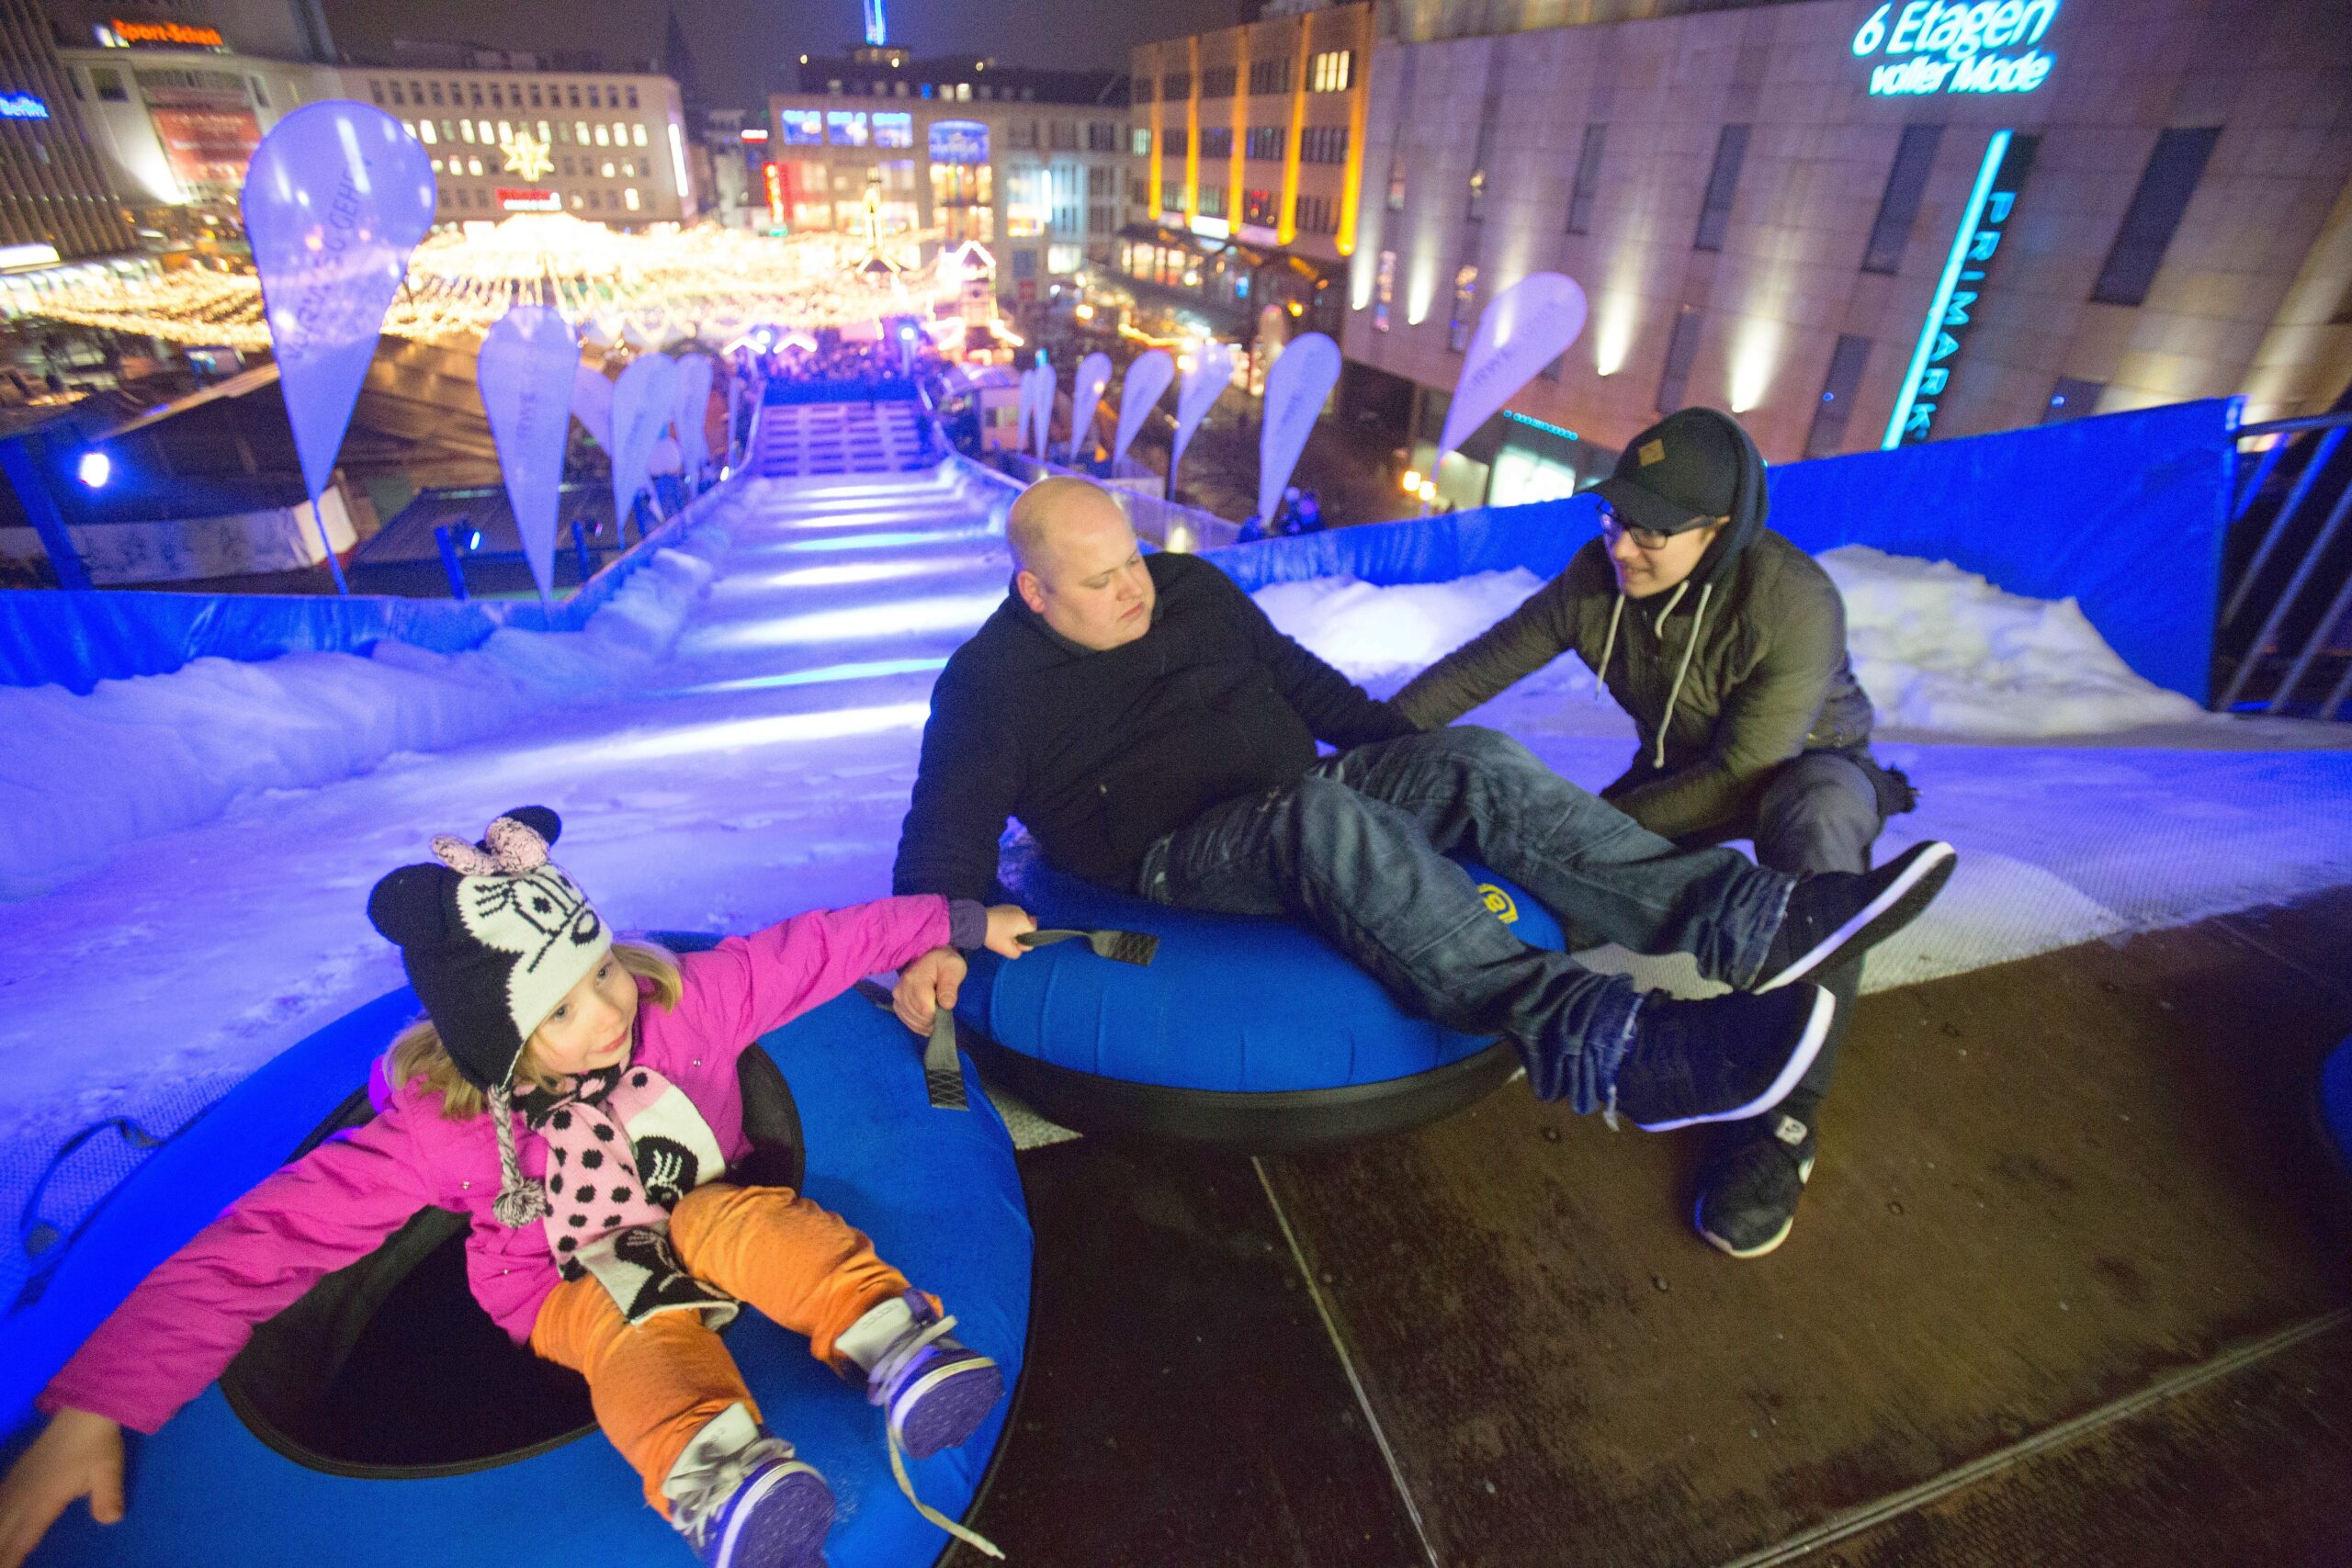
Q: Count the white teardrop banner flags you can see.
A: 12